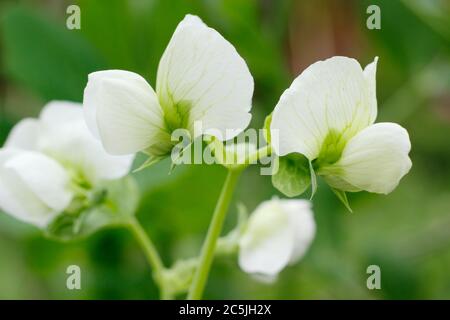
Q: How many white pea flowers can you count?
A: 4